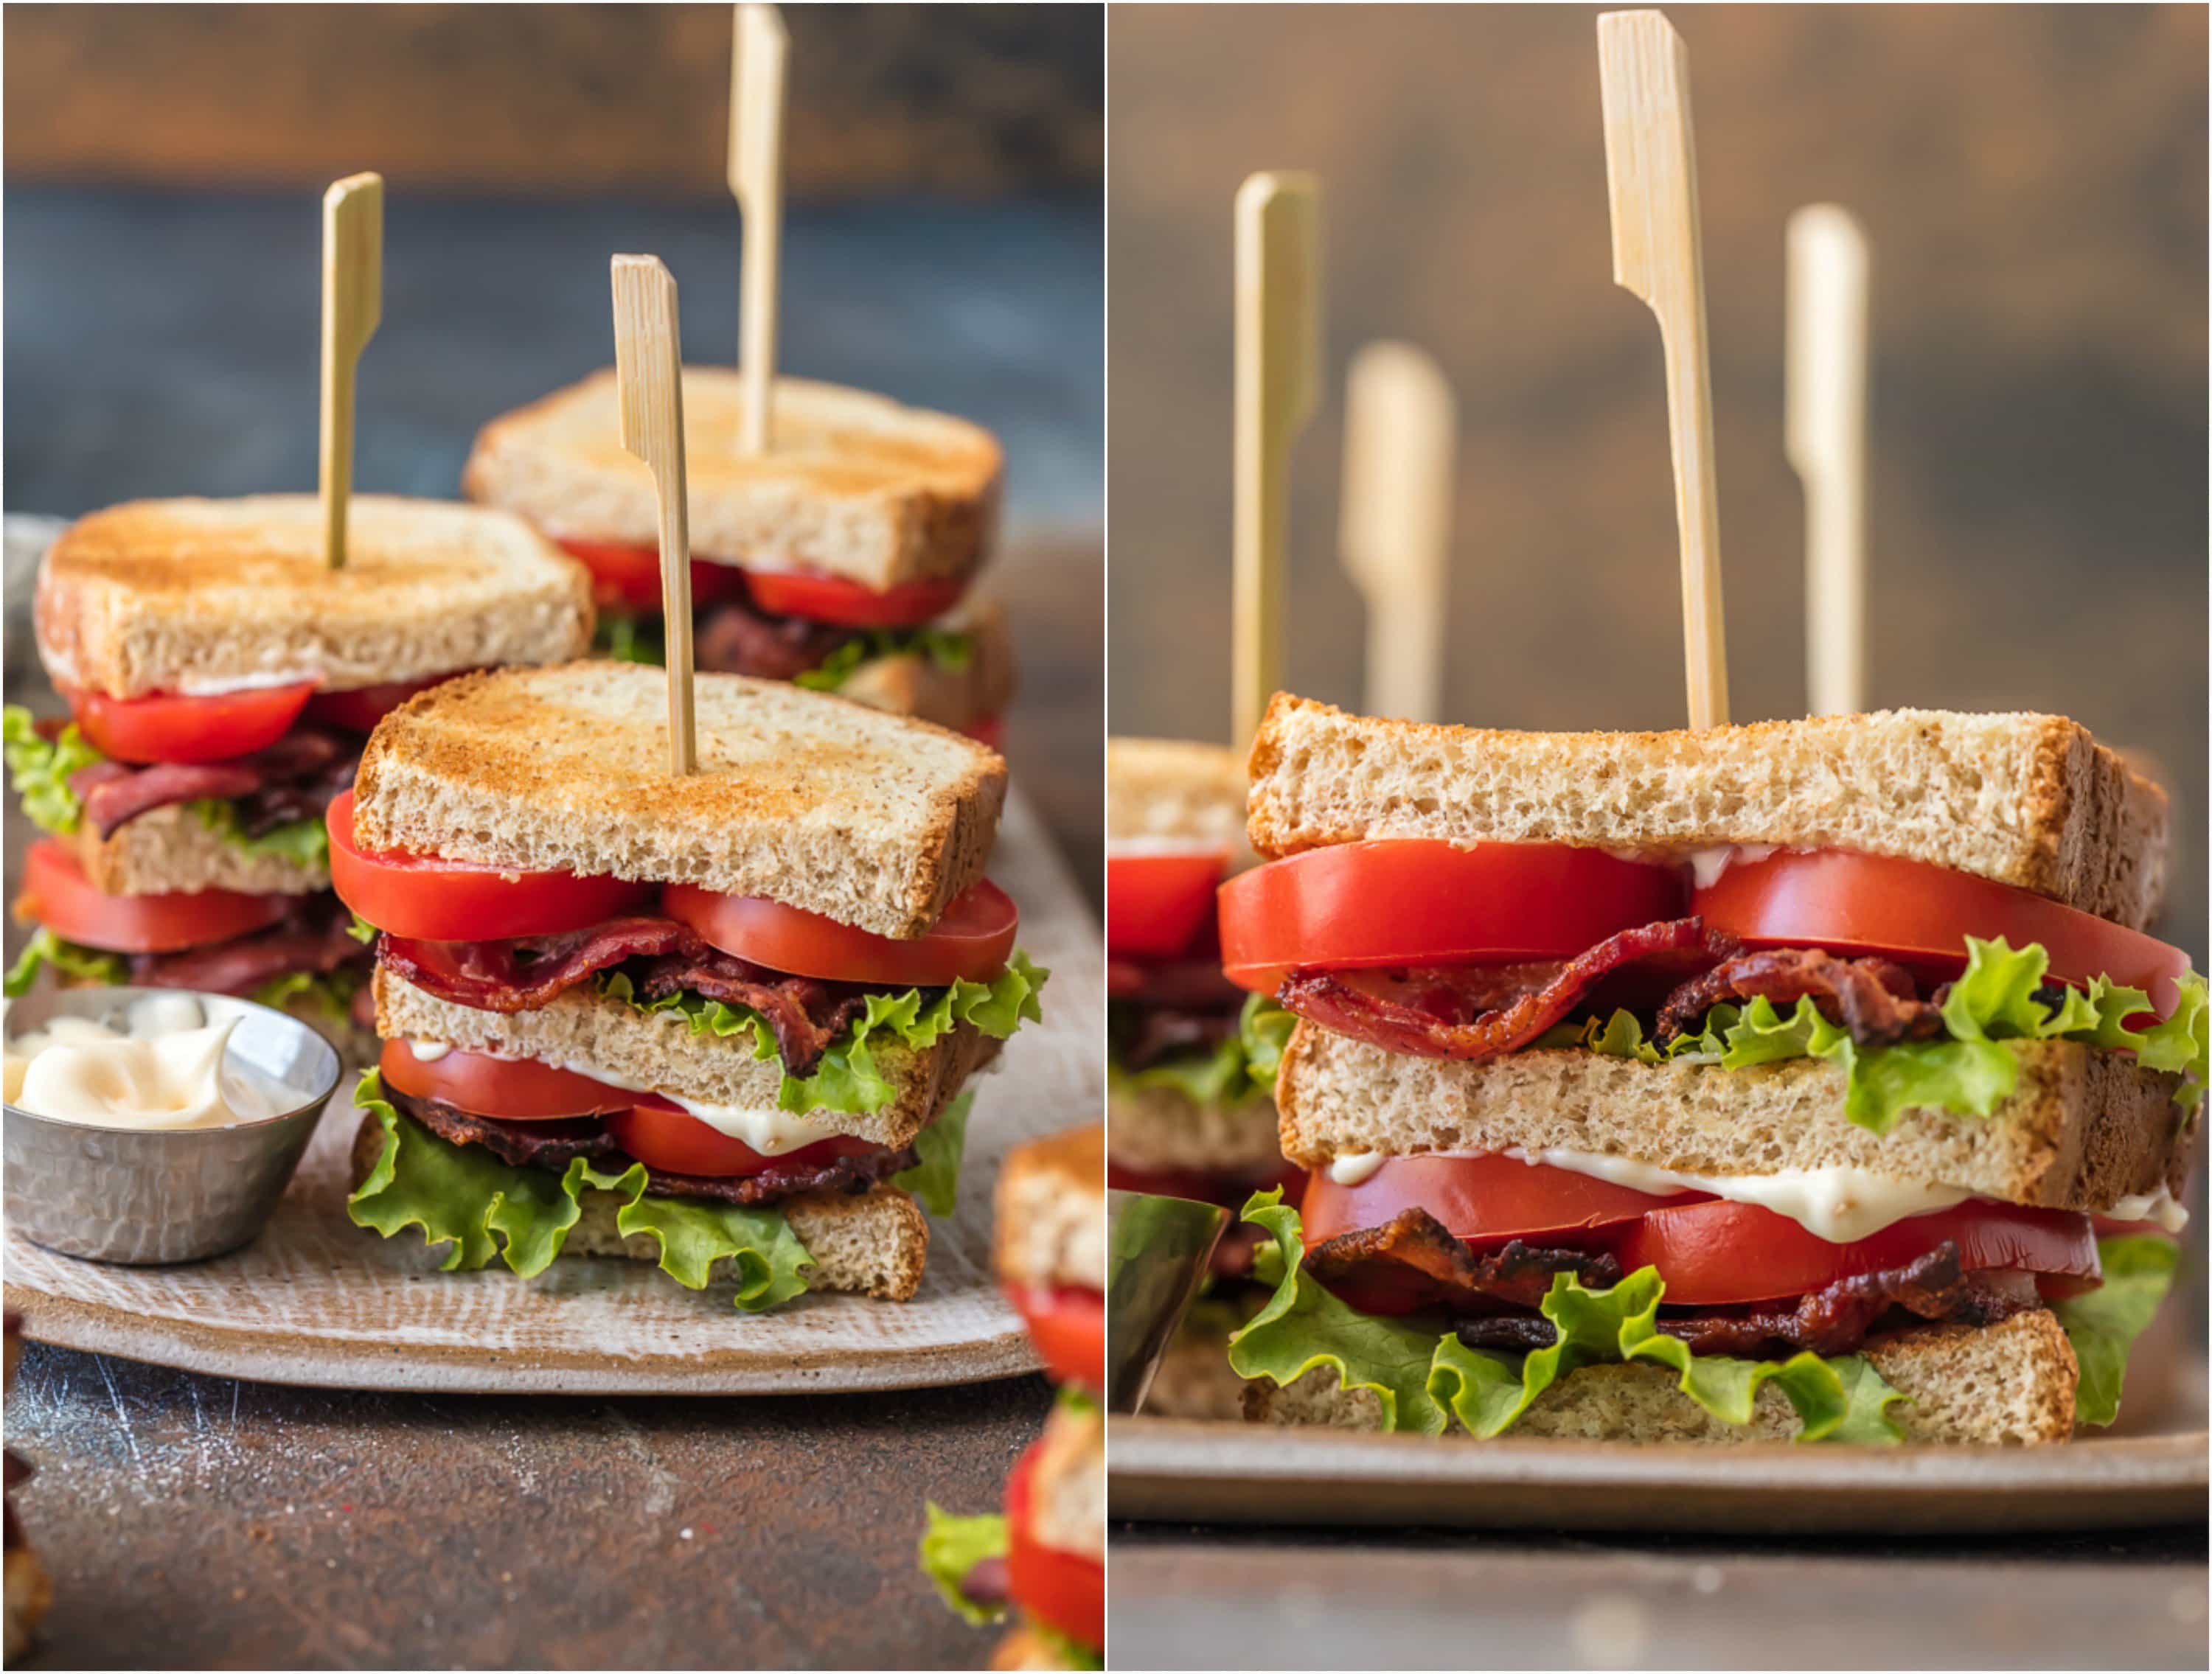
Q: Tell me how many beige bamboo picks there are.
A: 7